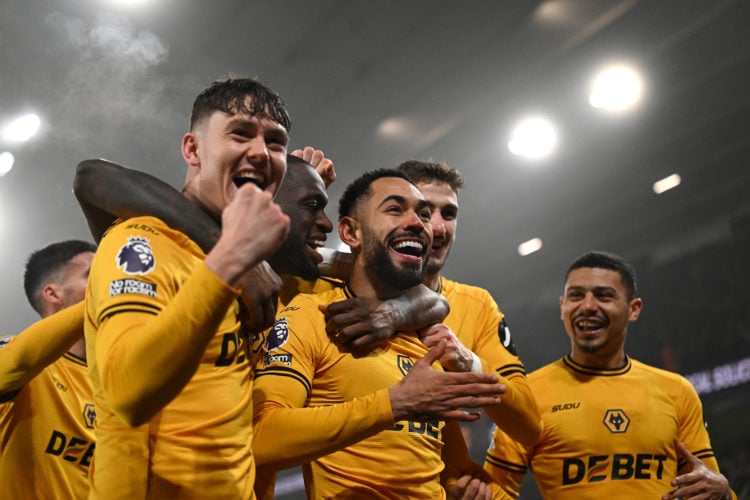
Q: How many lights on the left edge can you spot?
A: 2